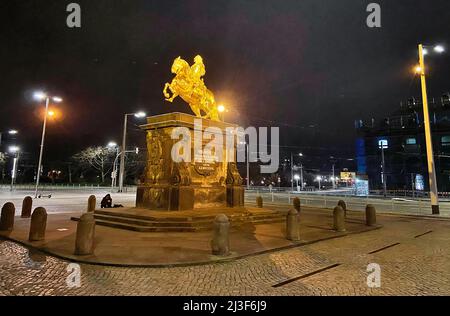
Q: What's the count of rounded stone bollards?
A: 12